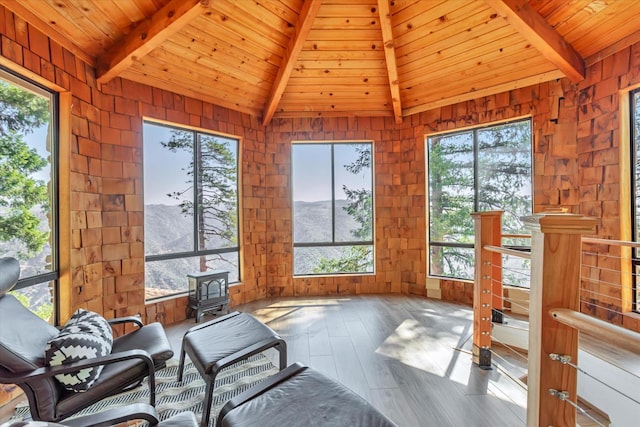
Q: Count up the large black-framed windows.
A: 5